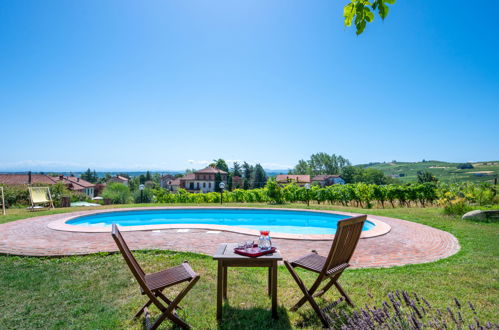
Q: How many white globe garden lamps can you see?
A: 3